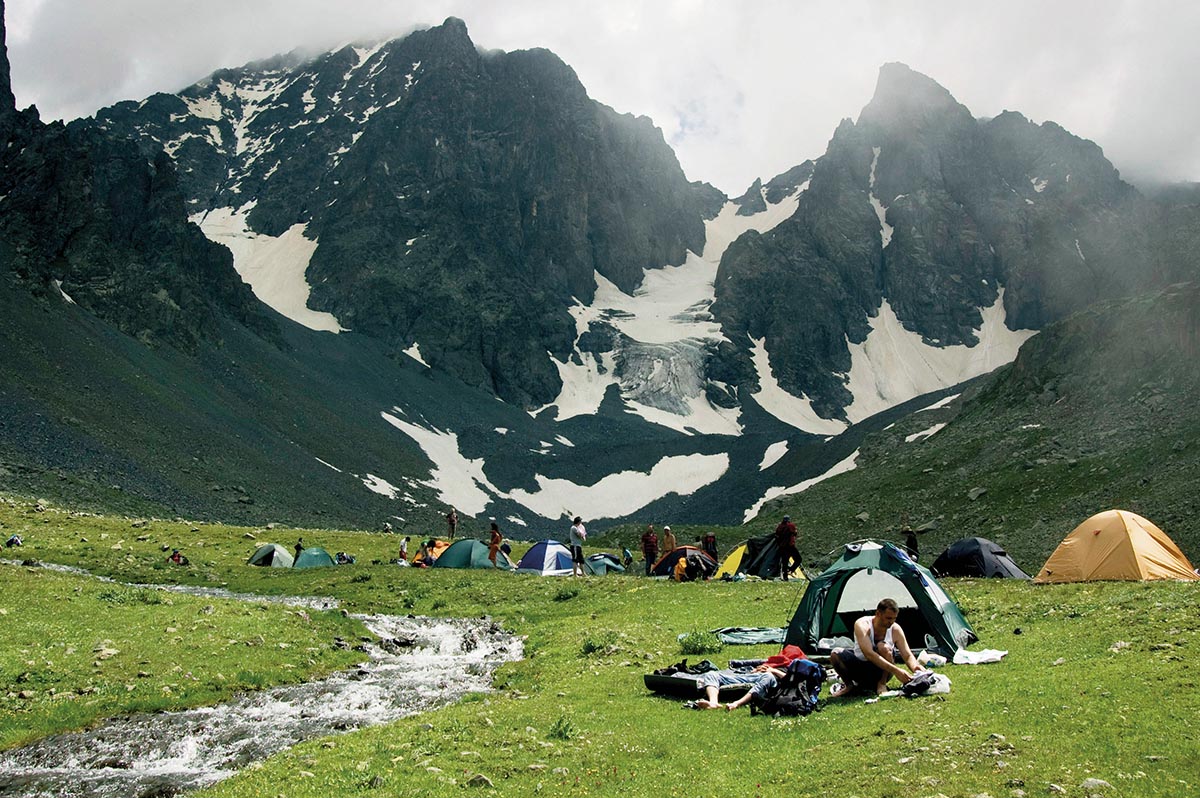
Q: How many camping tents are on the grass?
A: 11